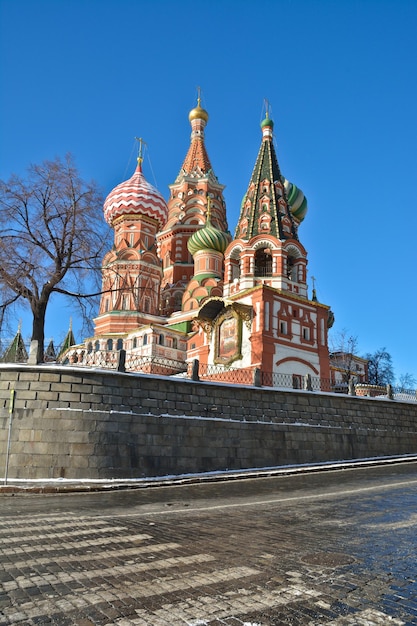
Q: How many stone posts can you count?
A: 7